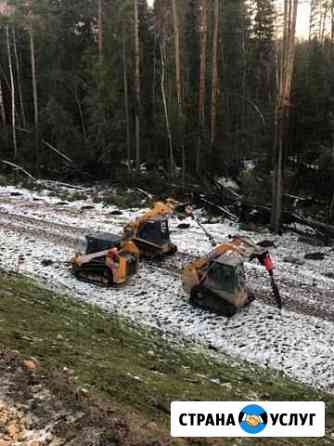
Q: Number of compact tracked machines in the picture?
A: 3